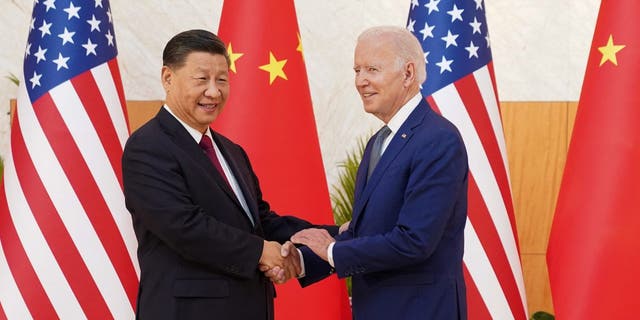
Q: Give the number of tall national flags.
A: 4